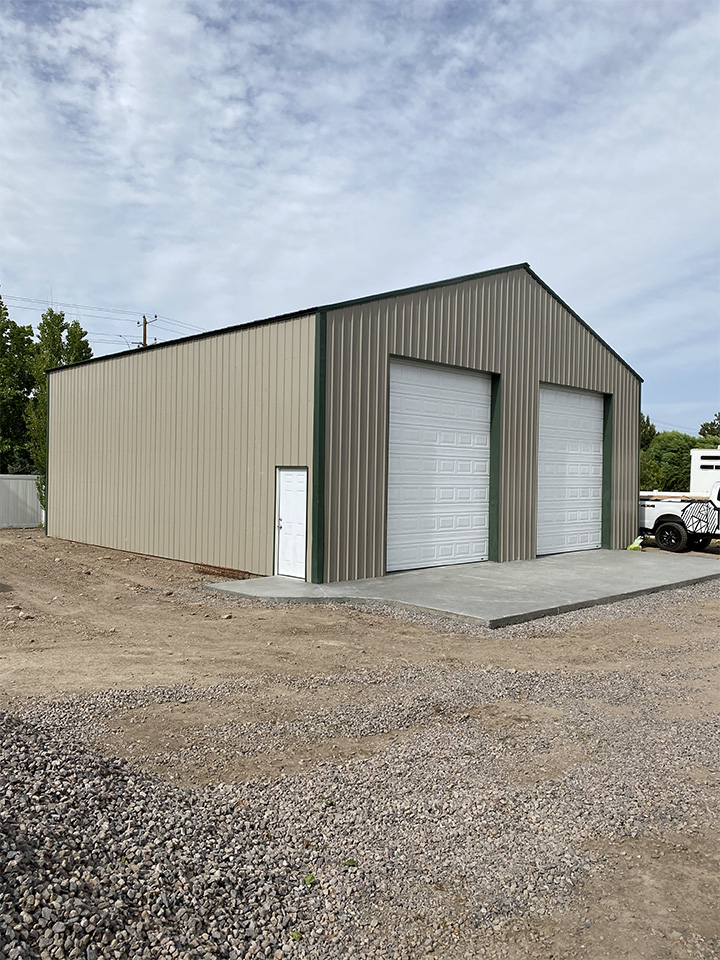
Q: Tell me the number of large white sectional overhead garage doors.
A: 2